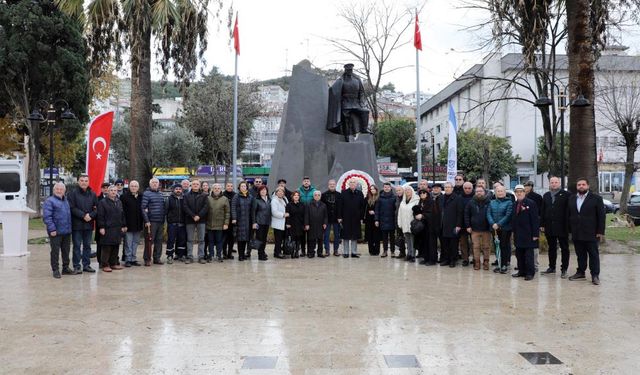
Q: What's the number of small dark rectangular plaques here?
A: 3